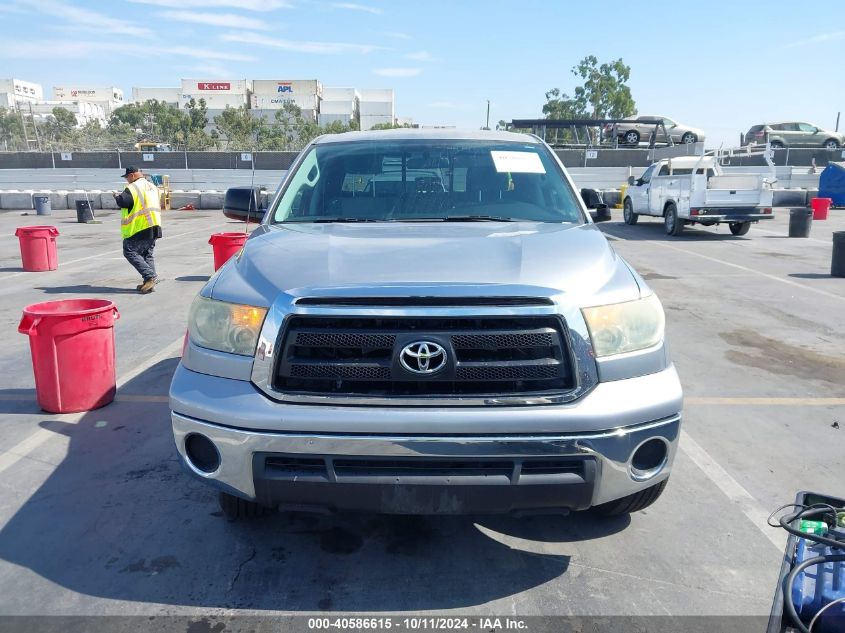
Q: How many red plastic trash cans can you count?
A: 4